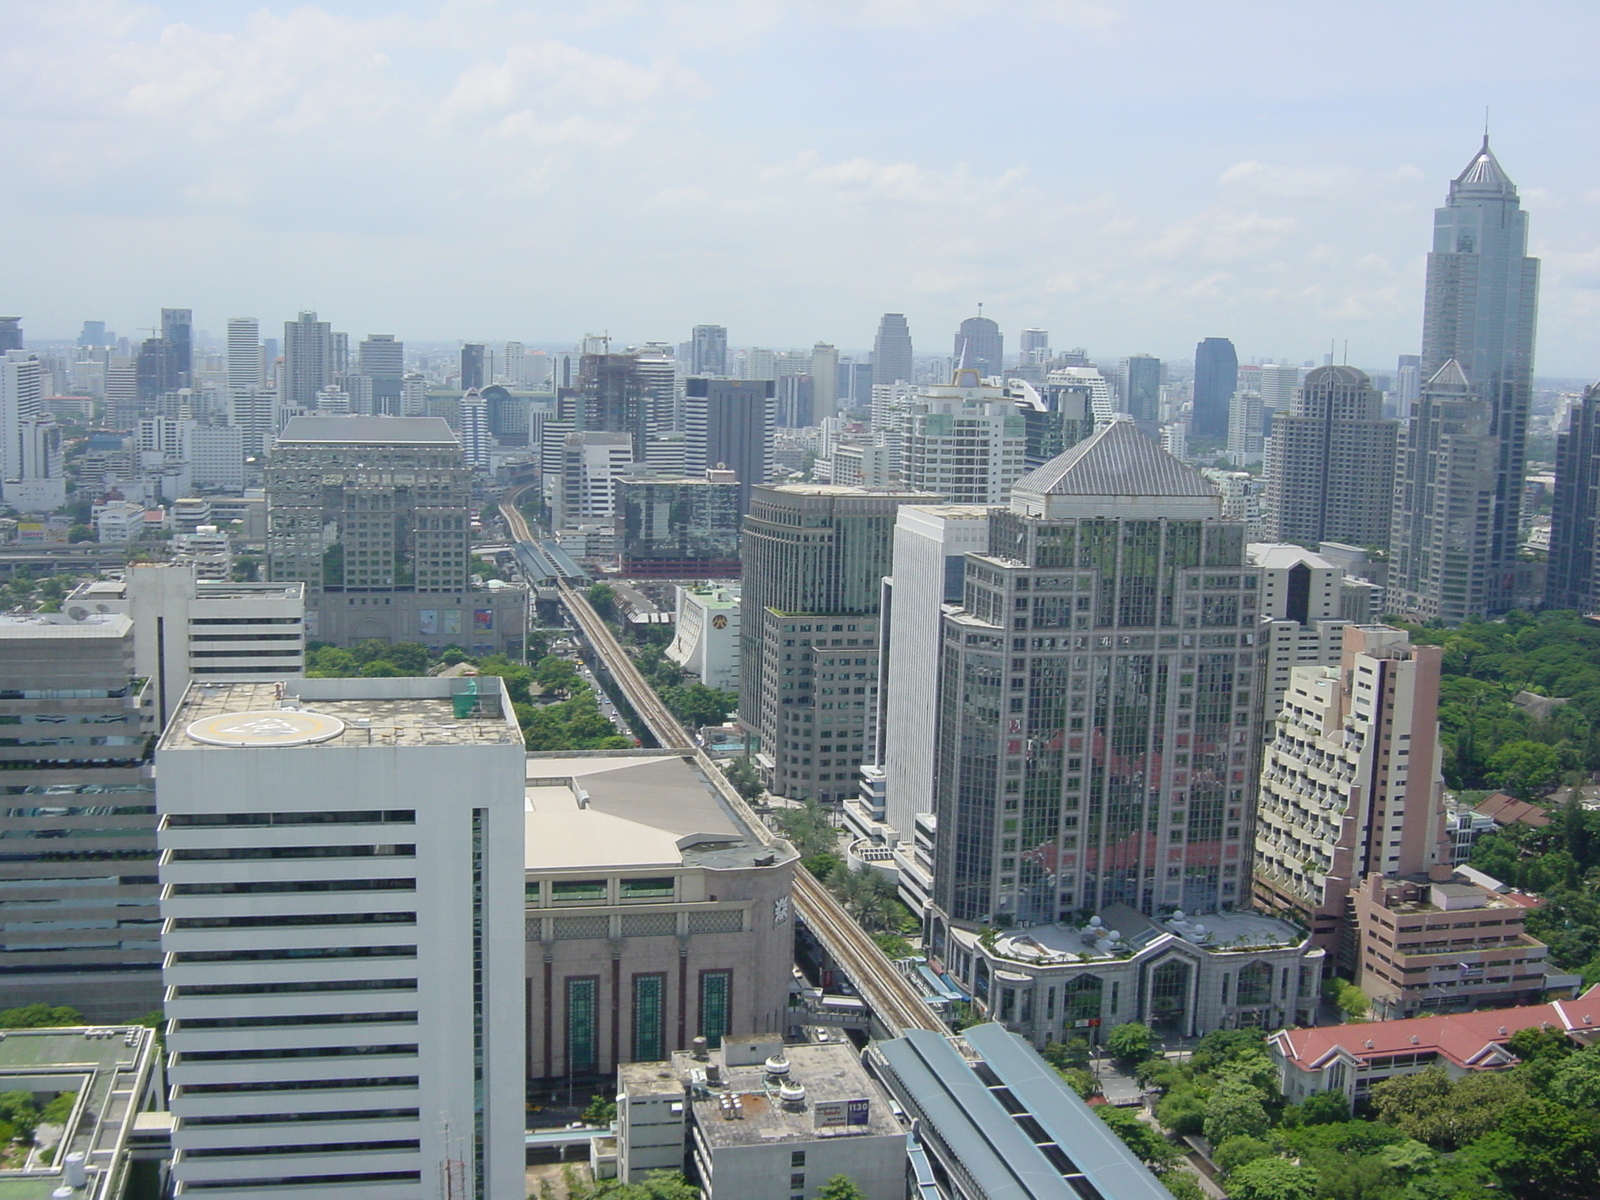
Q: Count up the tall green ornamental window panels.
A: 3